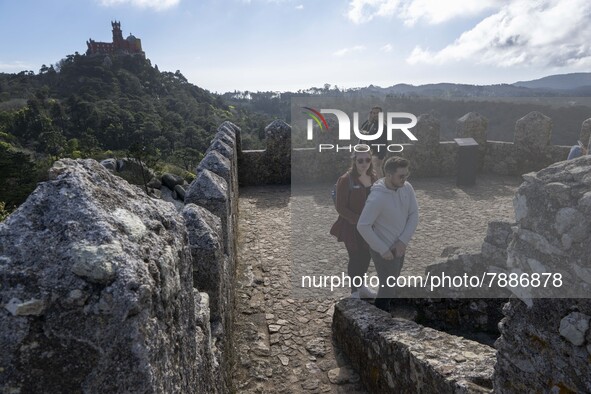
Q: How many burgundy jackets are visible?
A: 1